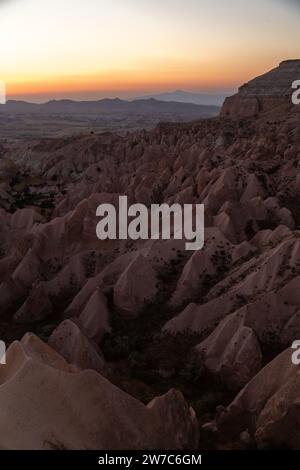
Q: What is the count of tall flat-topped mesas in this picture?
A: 1